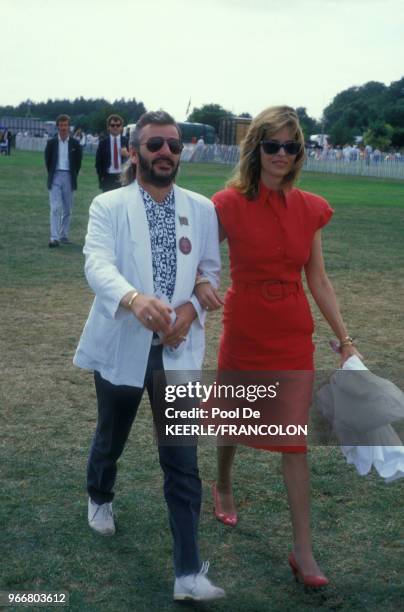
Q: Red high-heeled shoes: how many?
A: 2